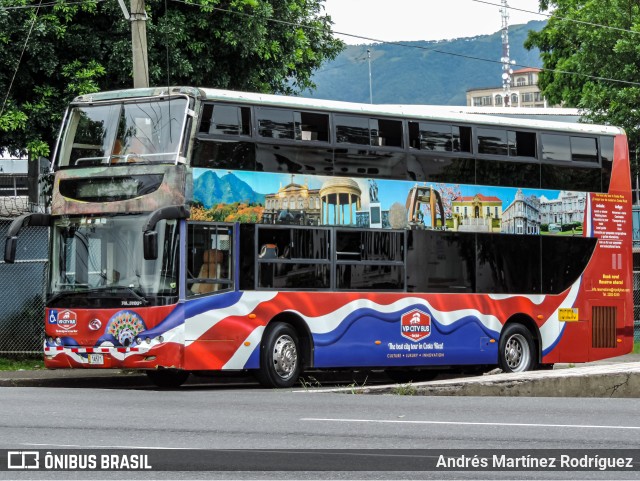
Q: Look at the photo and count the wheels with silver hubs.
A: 2